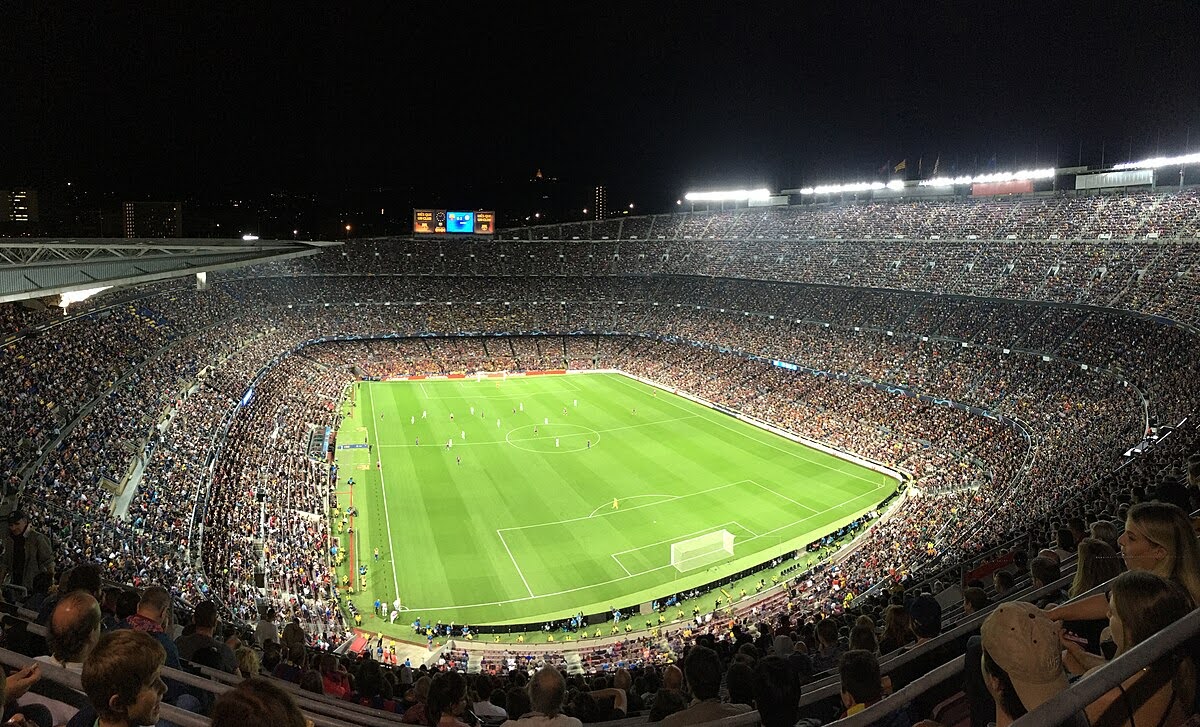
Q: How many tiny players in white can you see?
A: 10